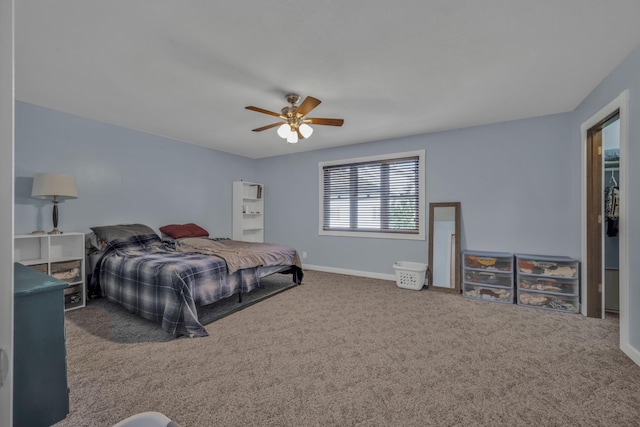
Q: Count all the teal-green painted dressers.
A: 1